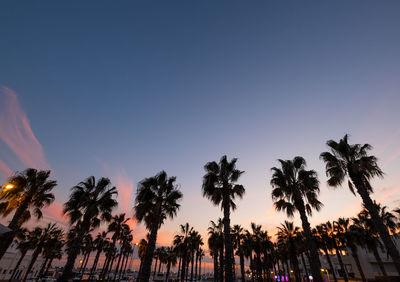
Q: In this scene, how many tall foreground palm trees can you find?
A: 6